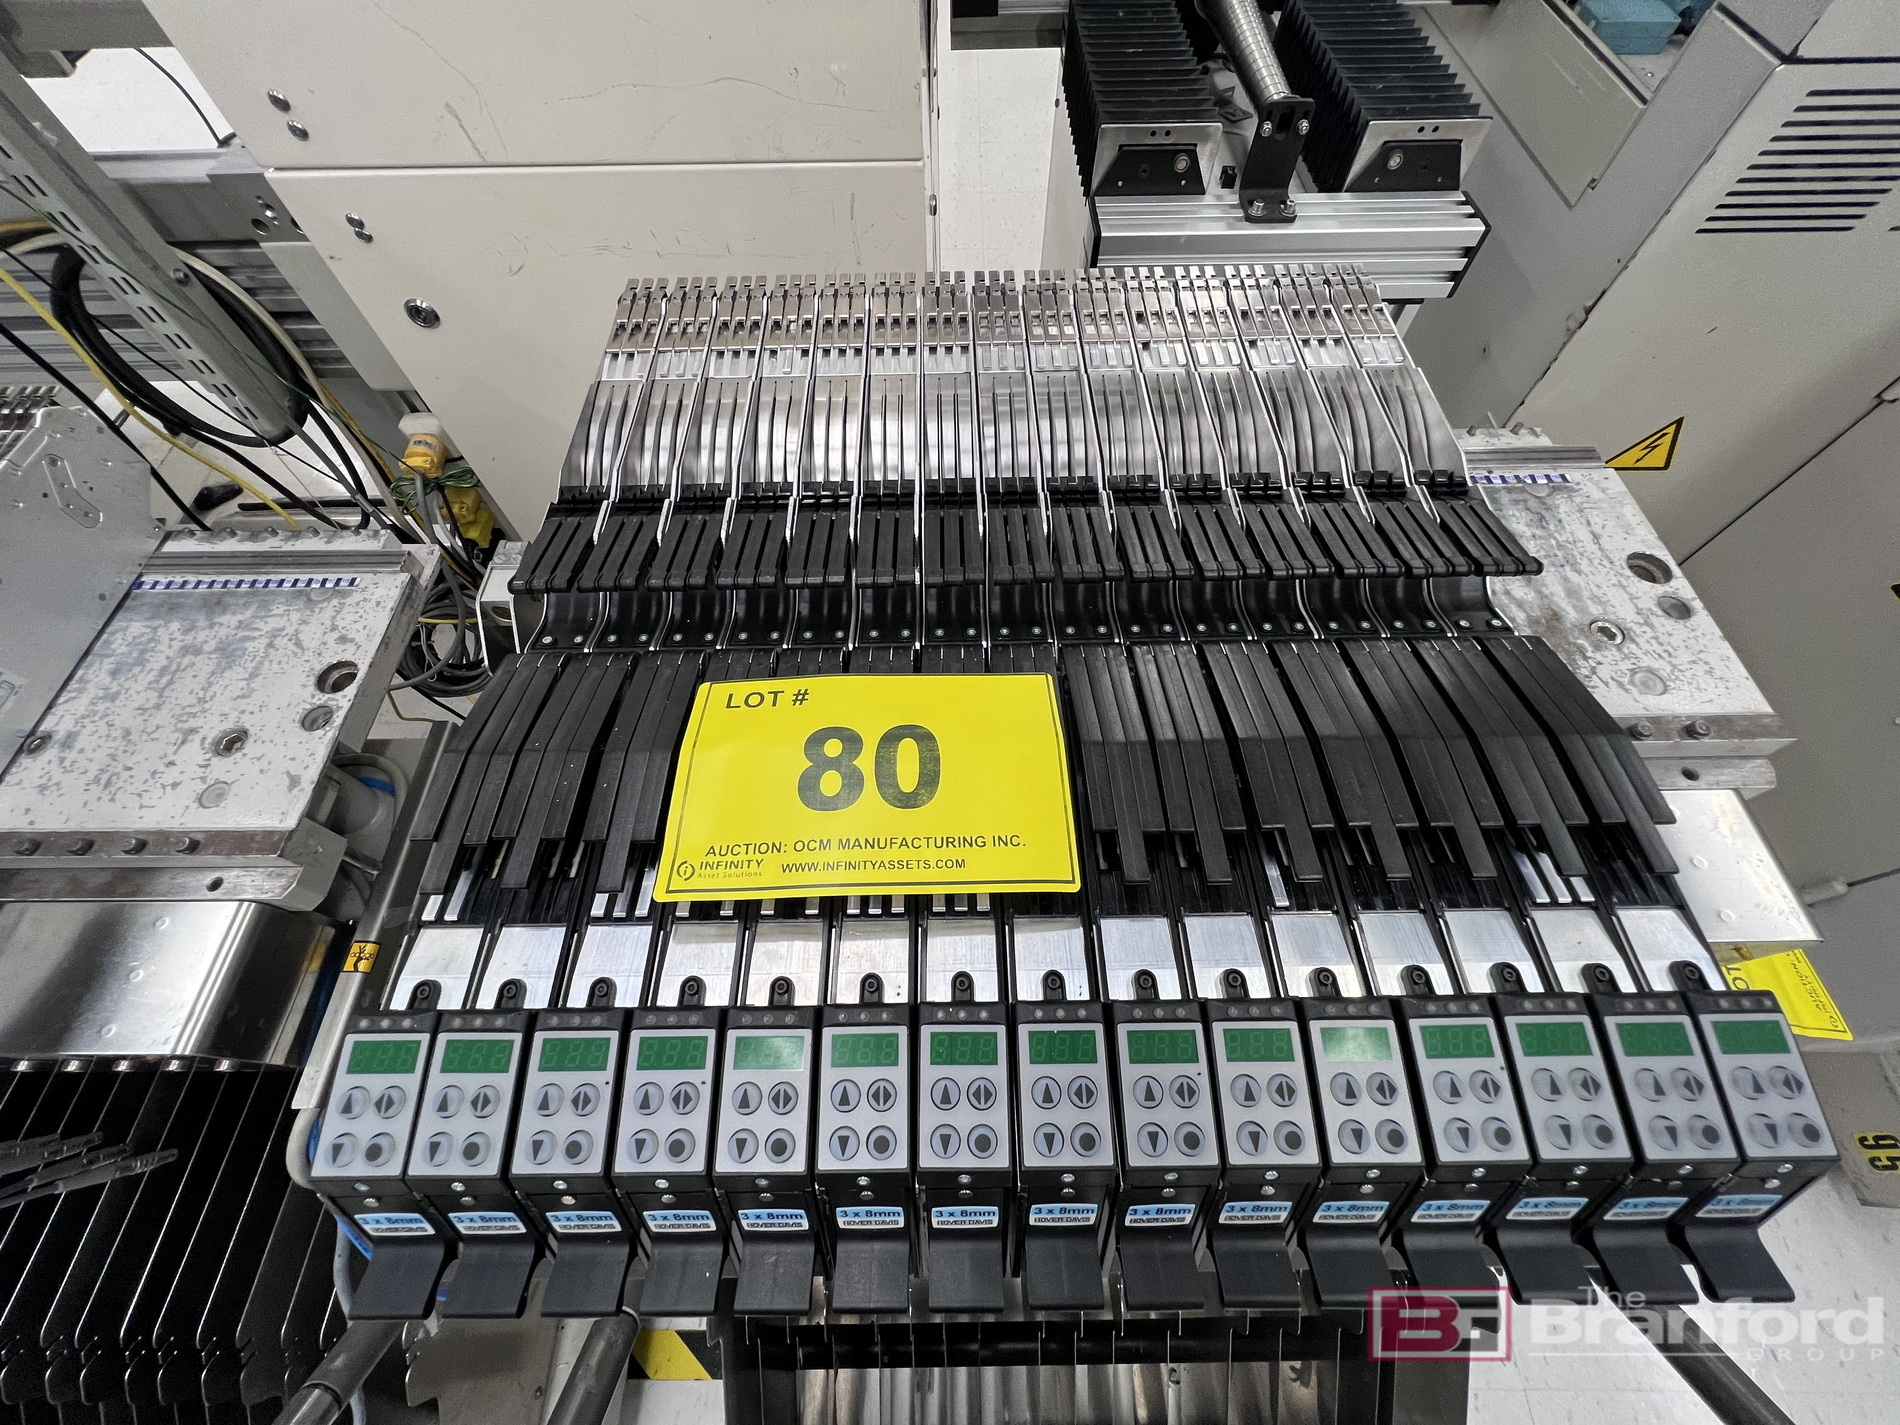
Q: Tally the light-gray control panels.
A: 15